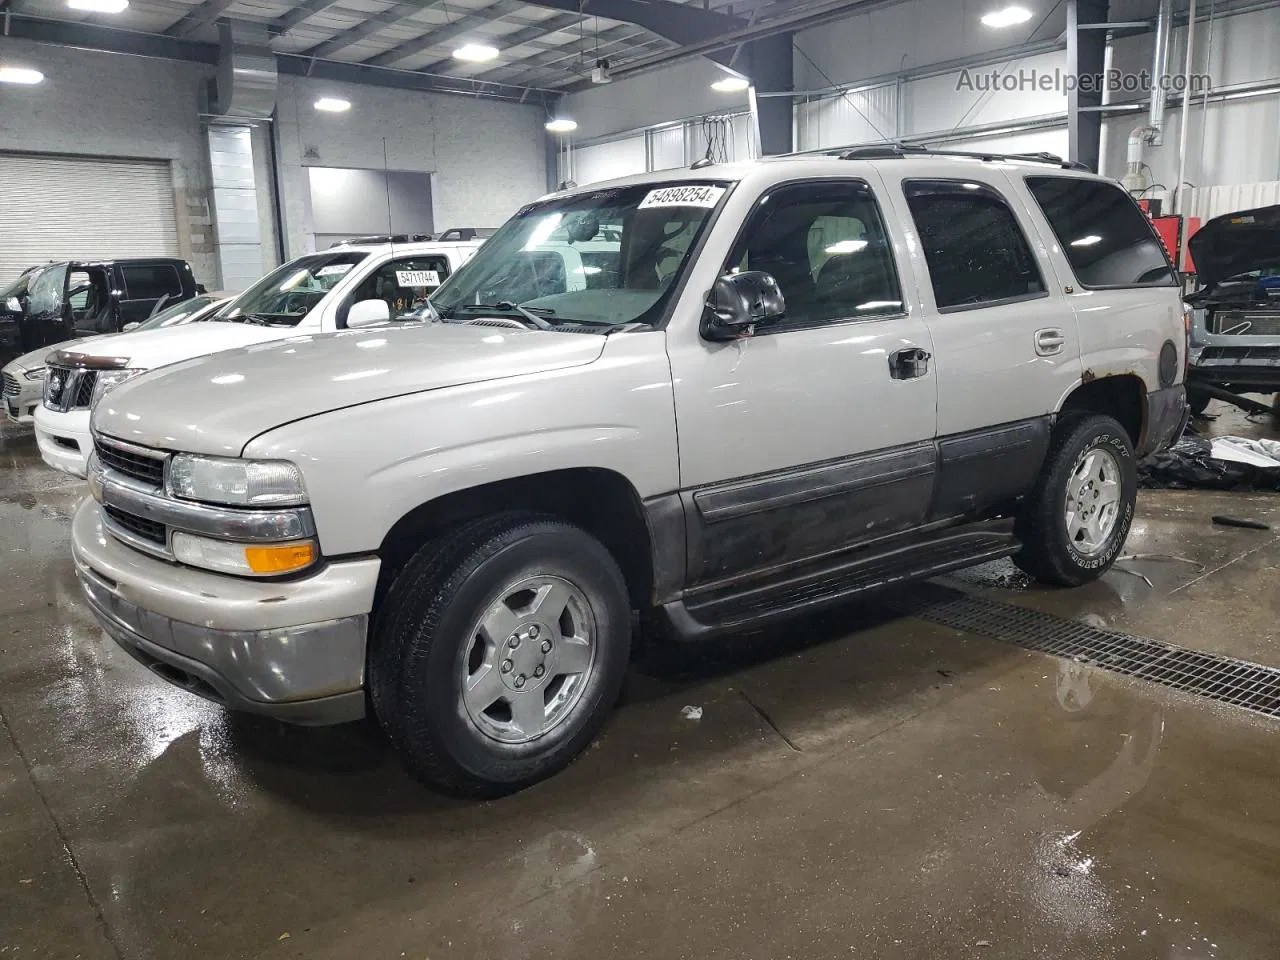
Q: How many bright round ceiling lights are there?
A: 7